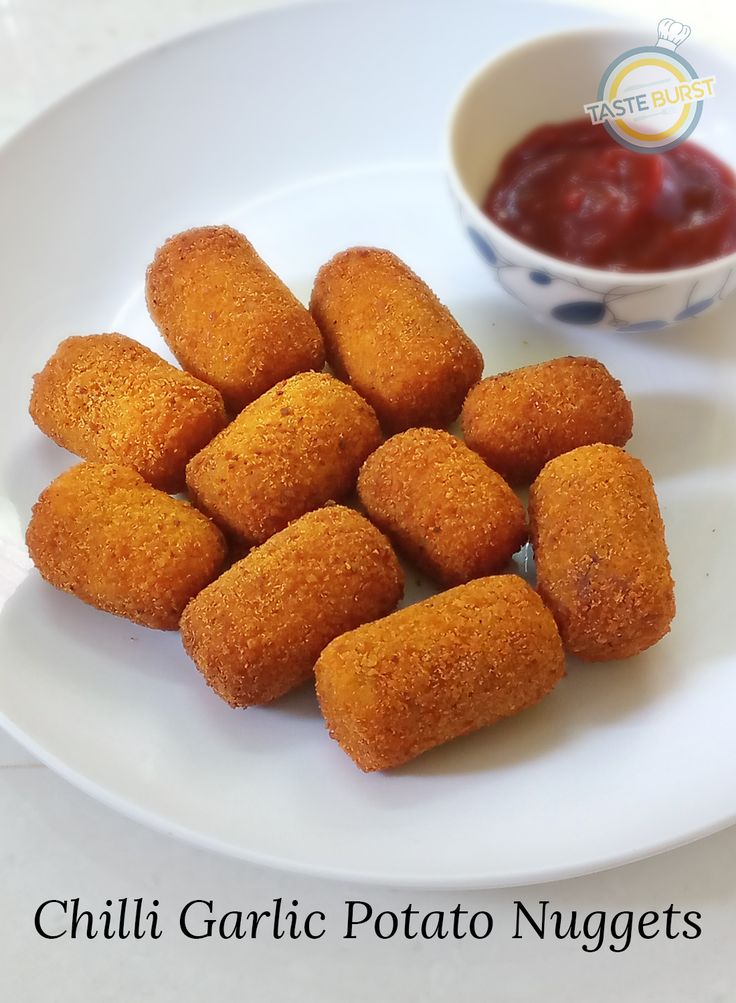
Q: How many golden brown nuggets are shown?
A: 10